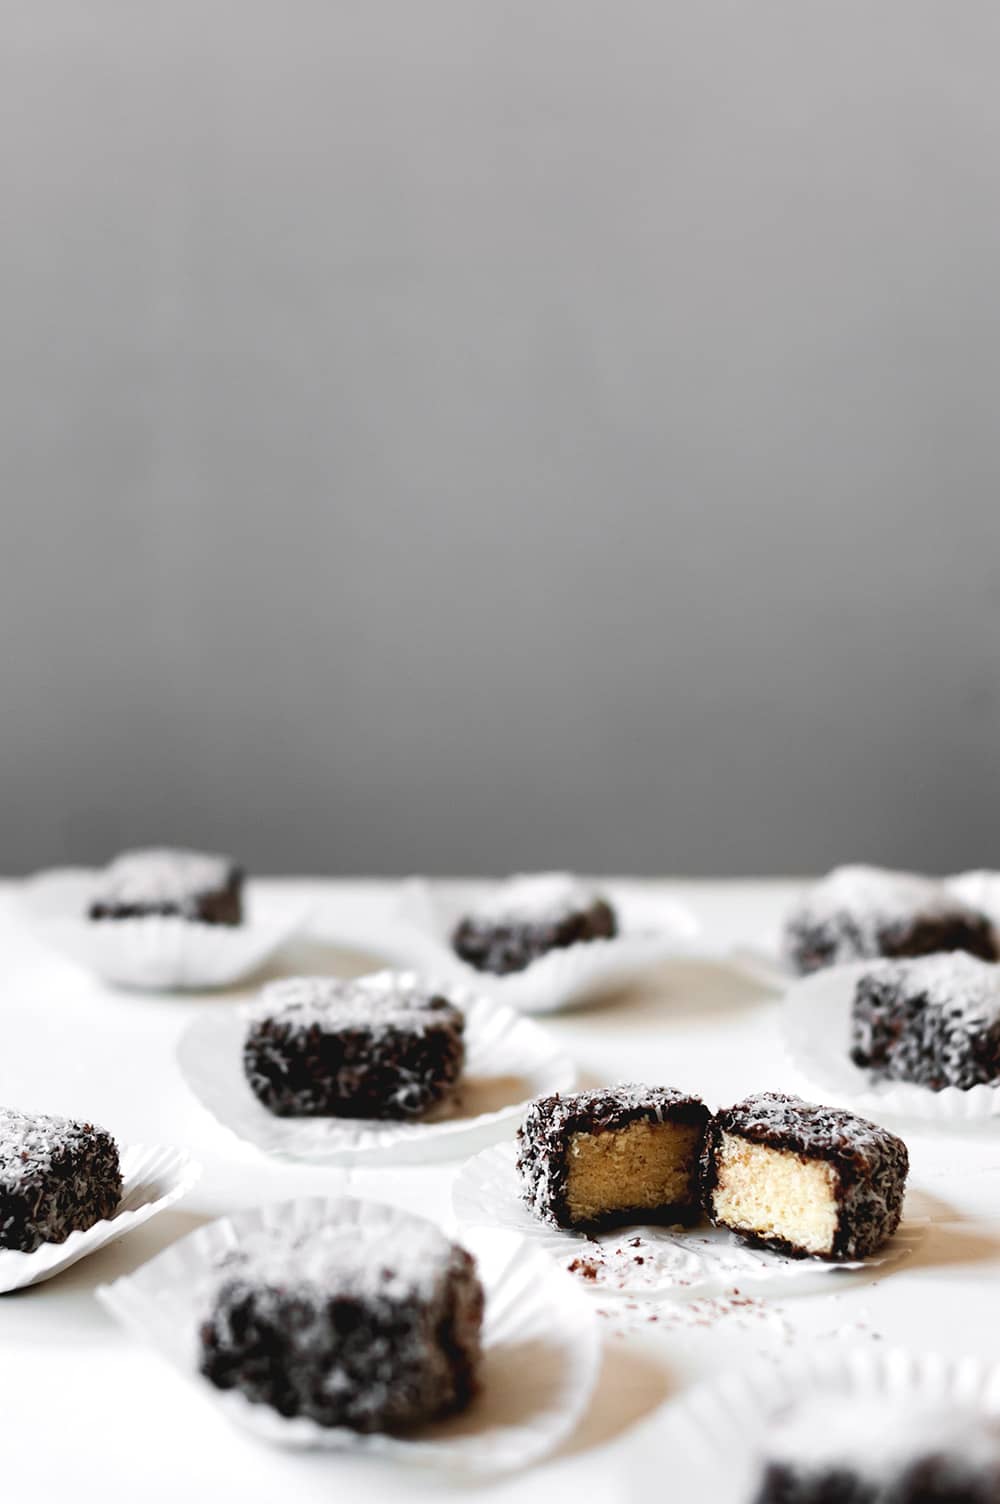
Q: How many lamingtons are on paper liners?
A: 9